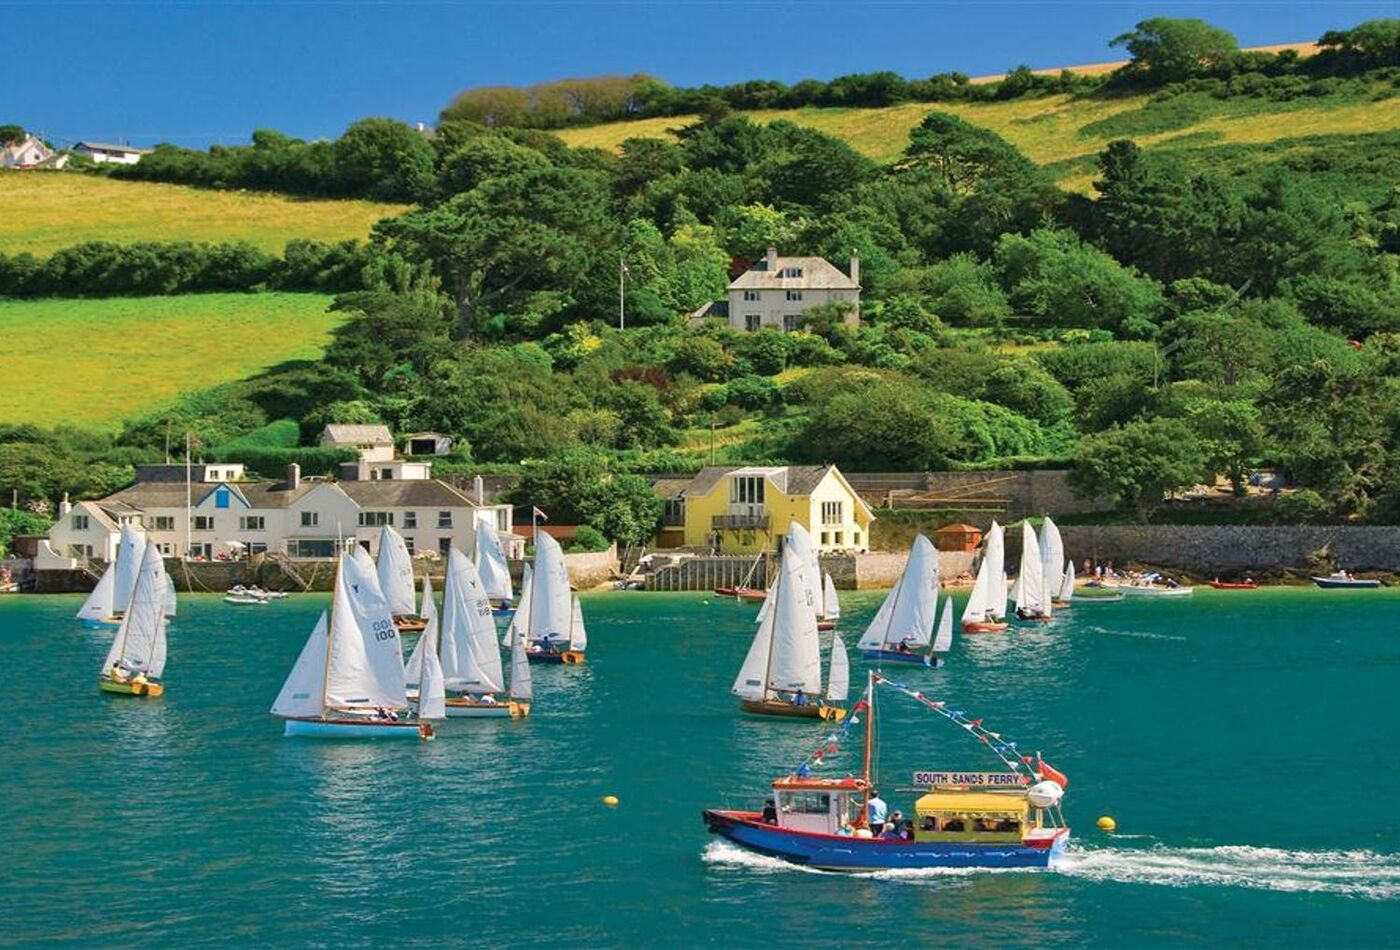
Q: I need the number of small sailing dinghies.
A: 13